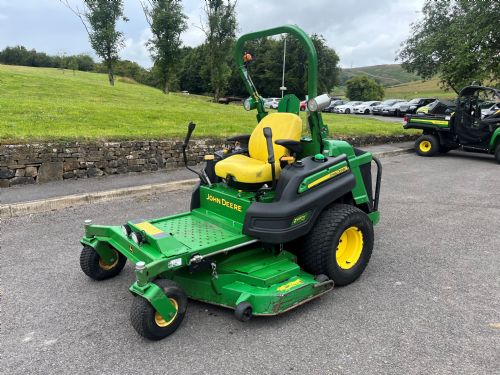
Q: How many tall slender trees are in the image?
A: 3